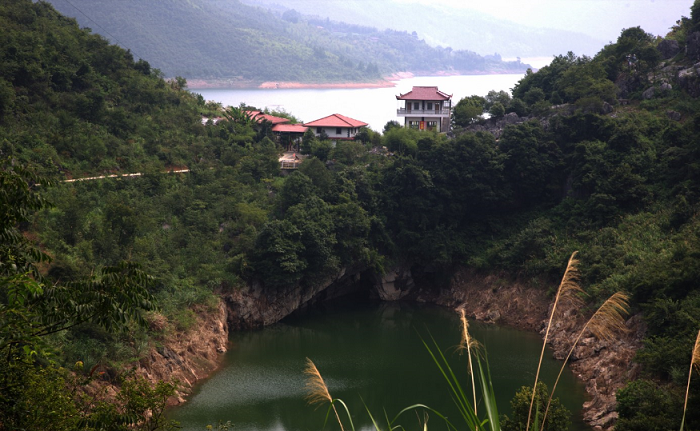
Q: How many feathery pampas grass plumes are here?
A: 5